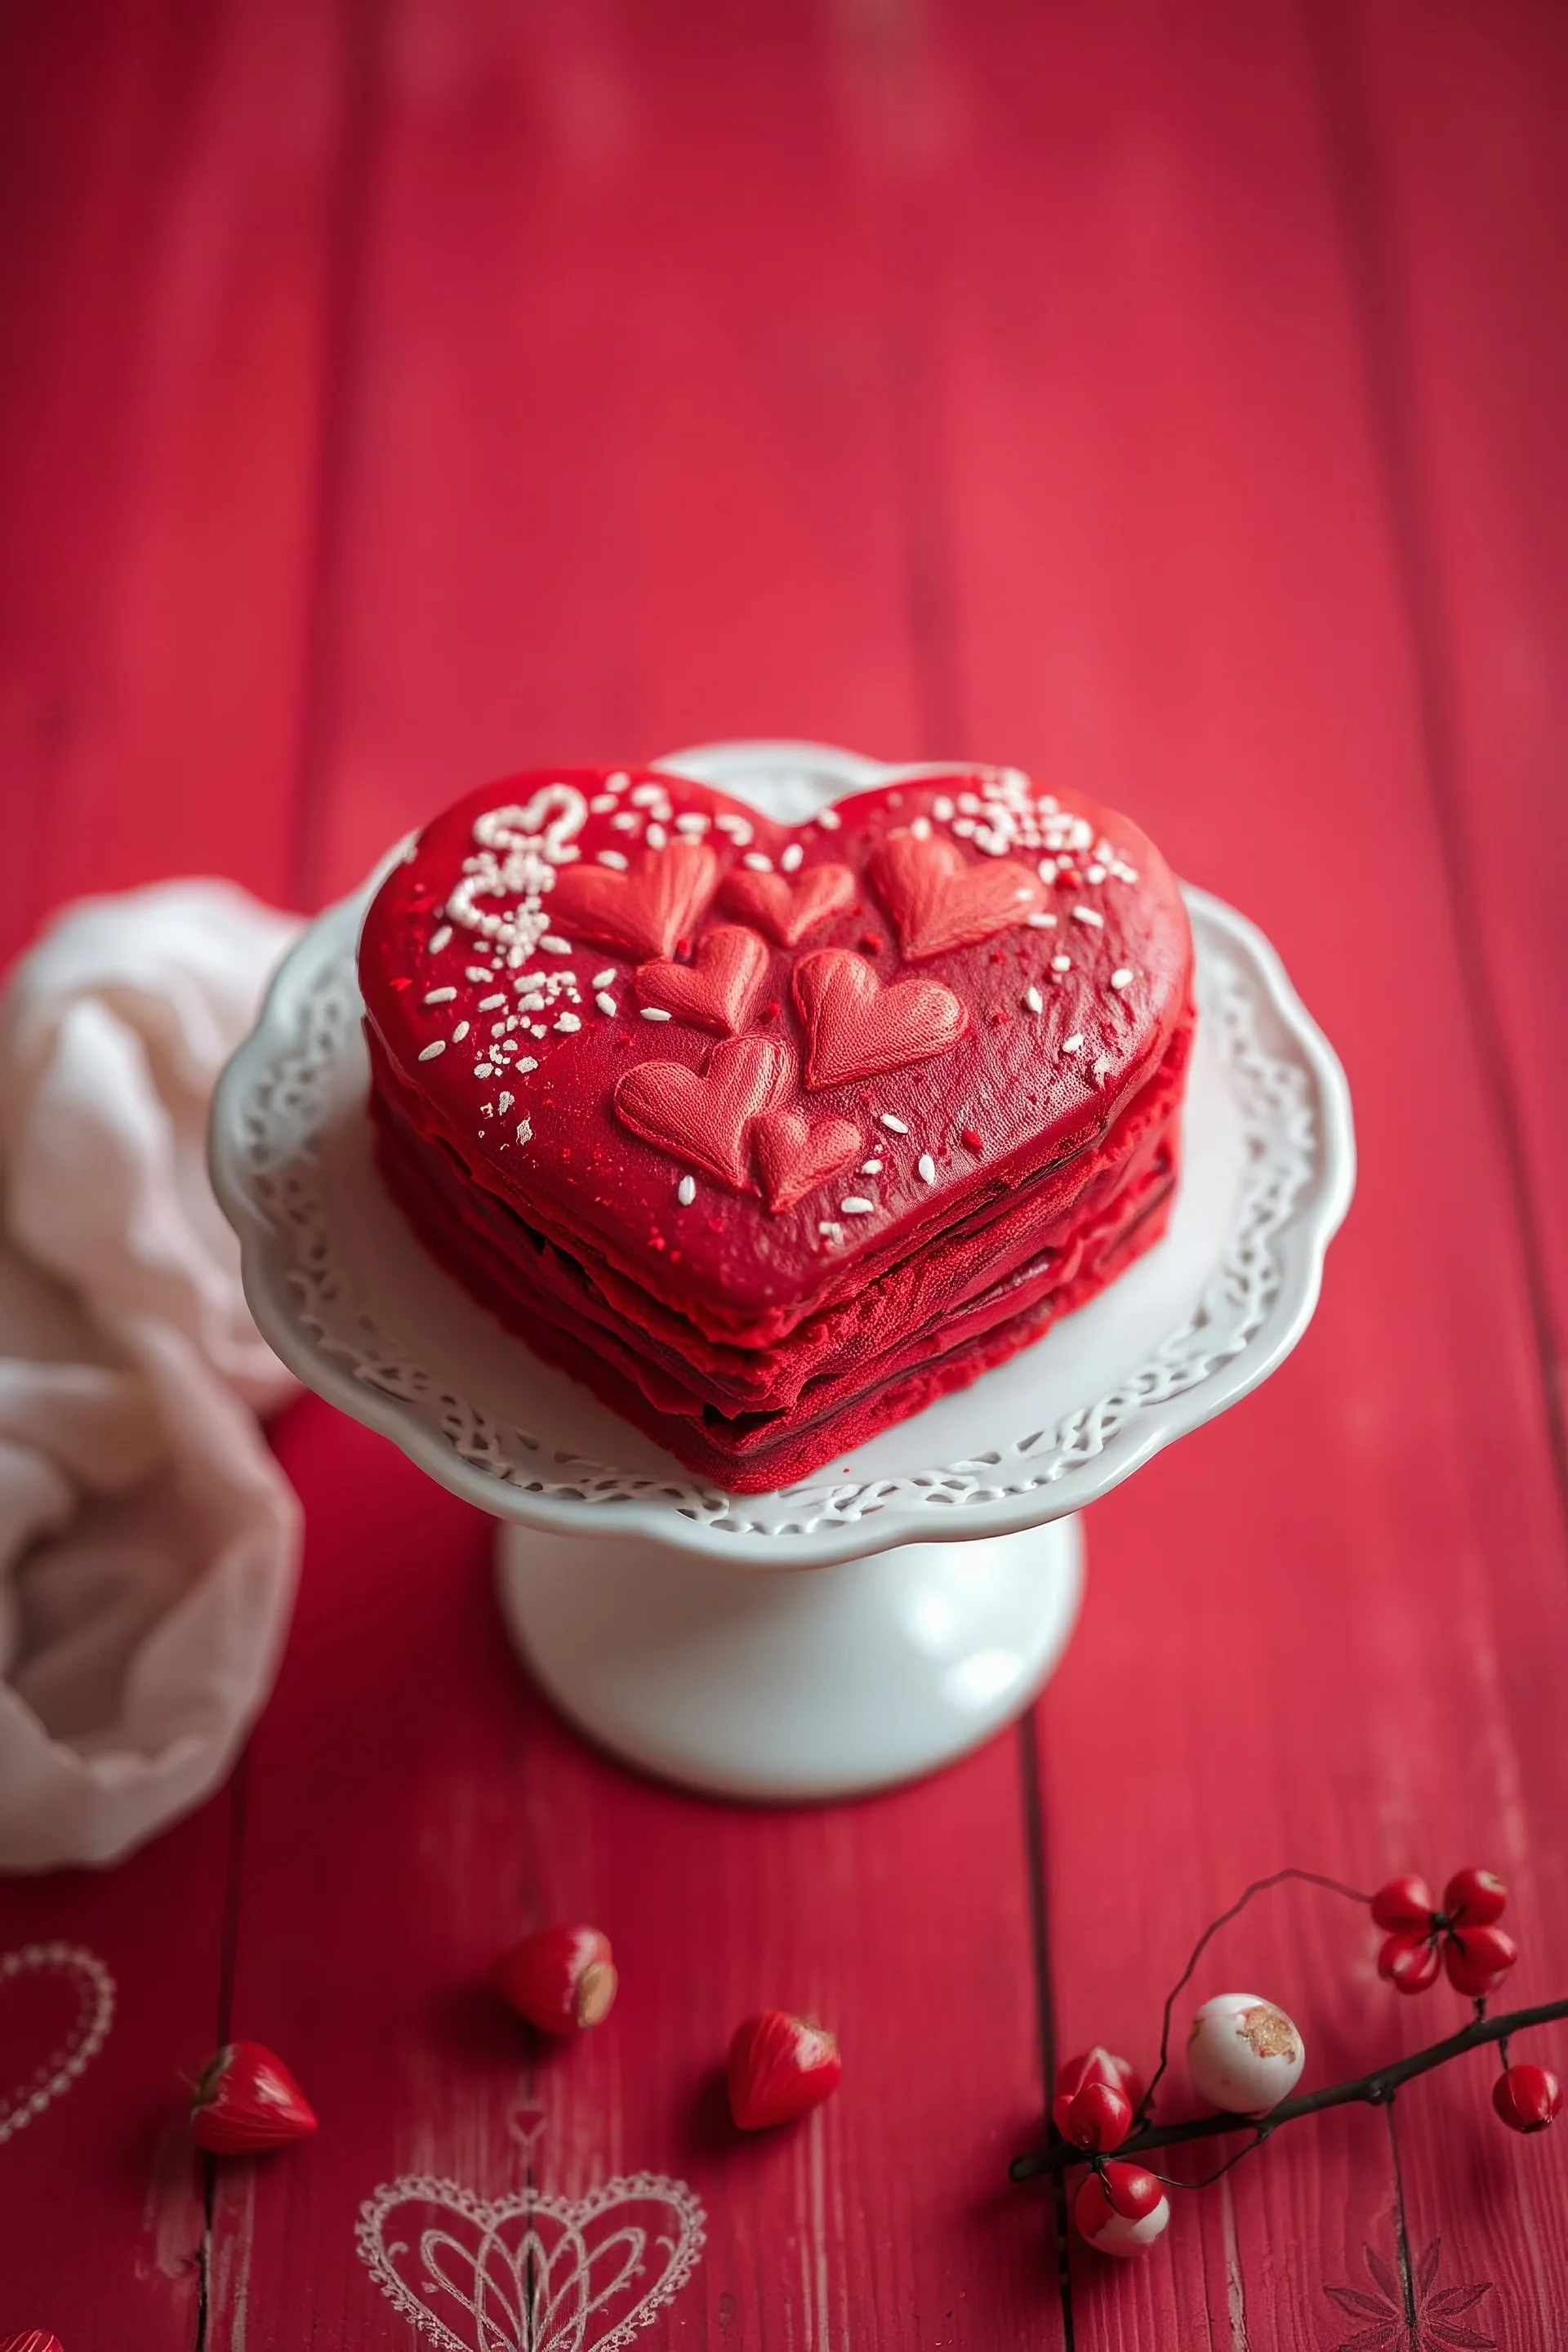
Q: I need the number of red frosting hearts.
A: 7